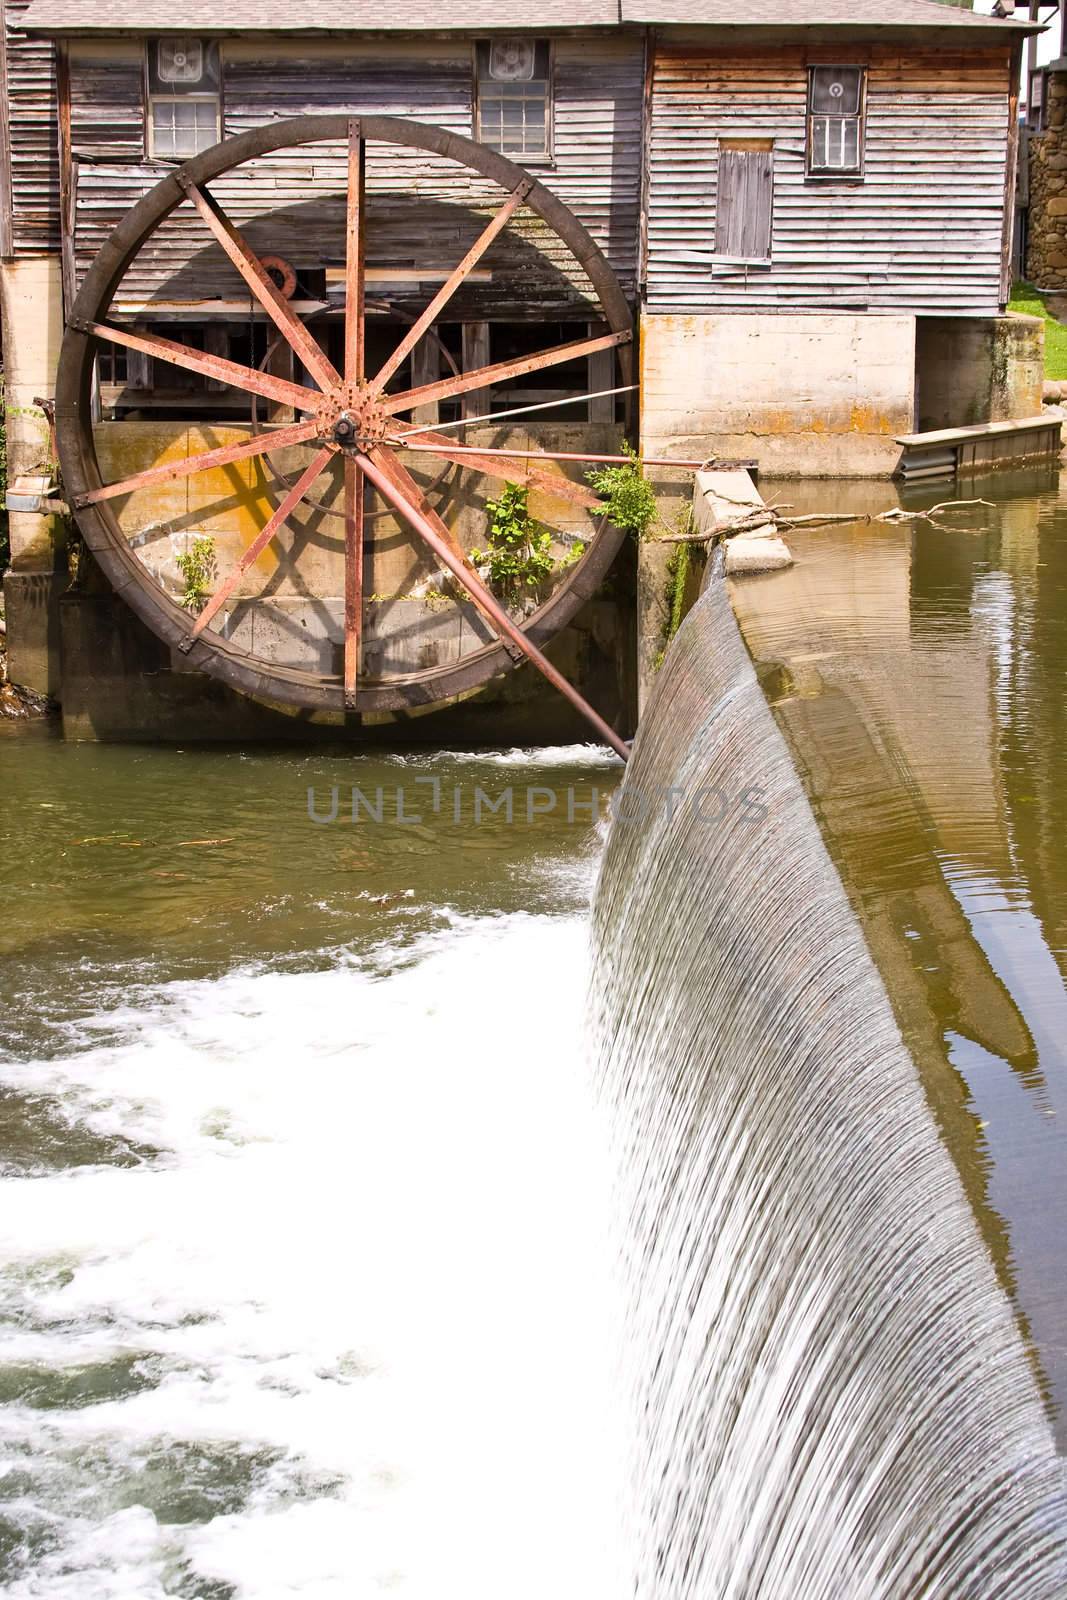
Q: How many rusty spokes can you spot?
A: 10